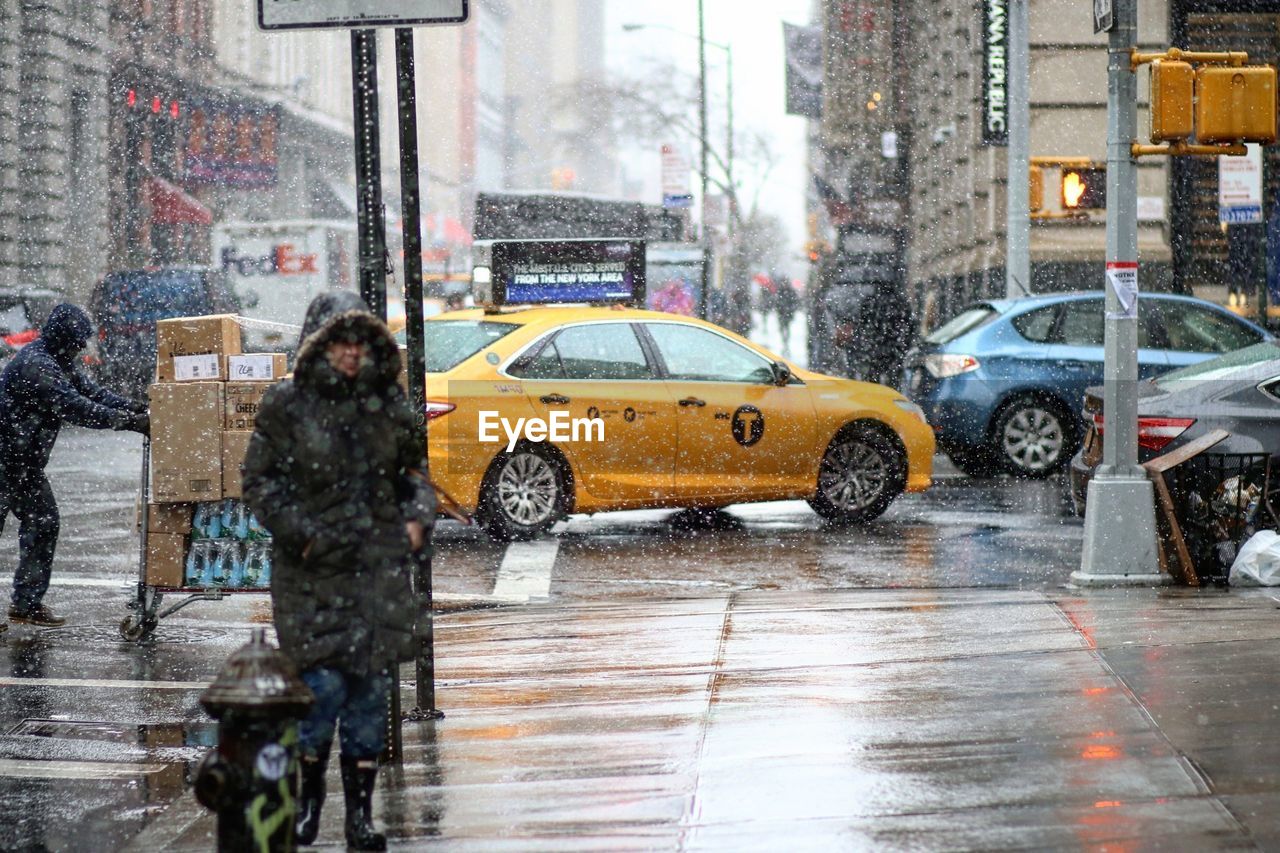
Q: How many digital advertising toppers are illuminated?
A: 1